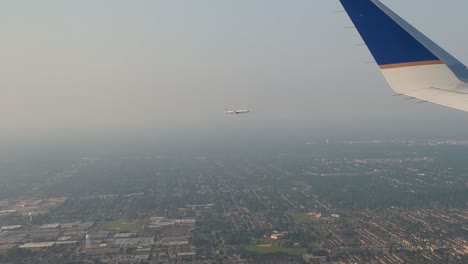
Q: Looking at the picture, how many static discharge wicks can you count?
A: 7